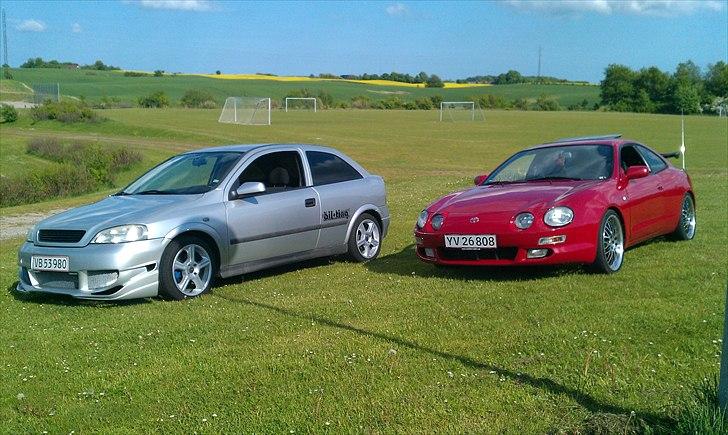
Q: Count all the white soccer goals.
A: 3